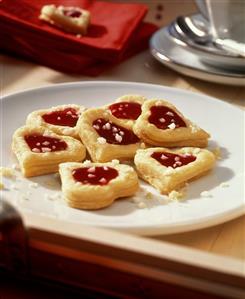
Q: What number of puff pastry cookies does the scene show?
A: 8